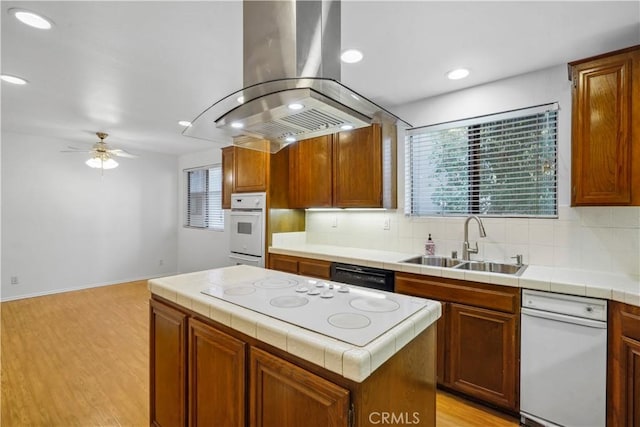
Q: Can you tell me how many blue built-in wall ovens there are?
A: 0